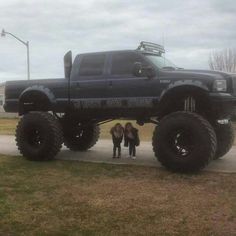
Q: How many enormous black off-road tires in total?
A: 4